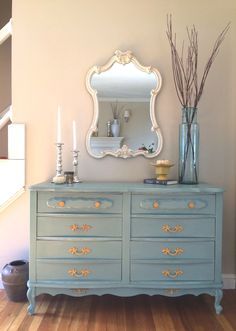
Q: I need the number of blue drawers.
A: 8